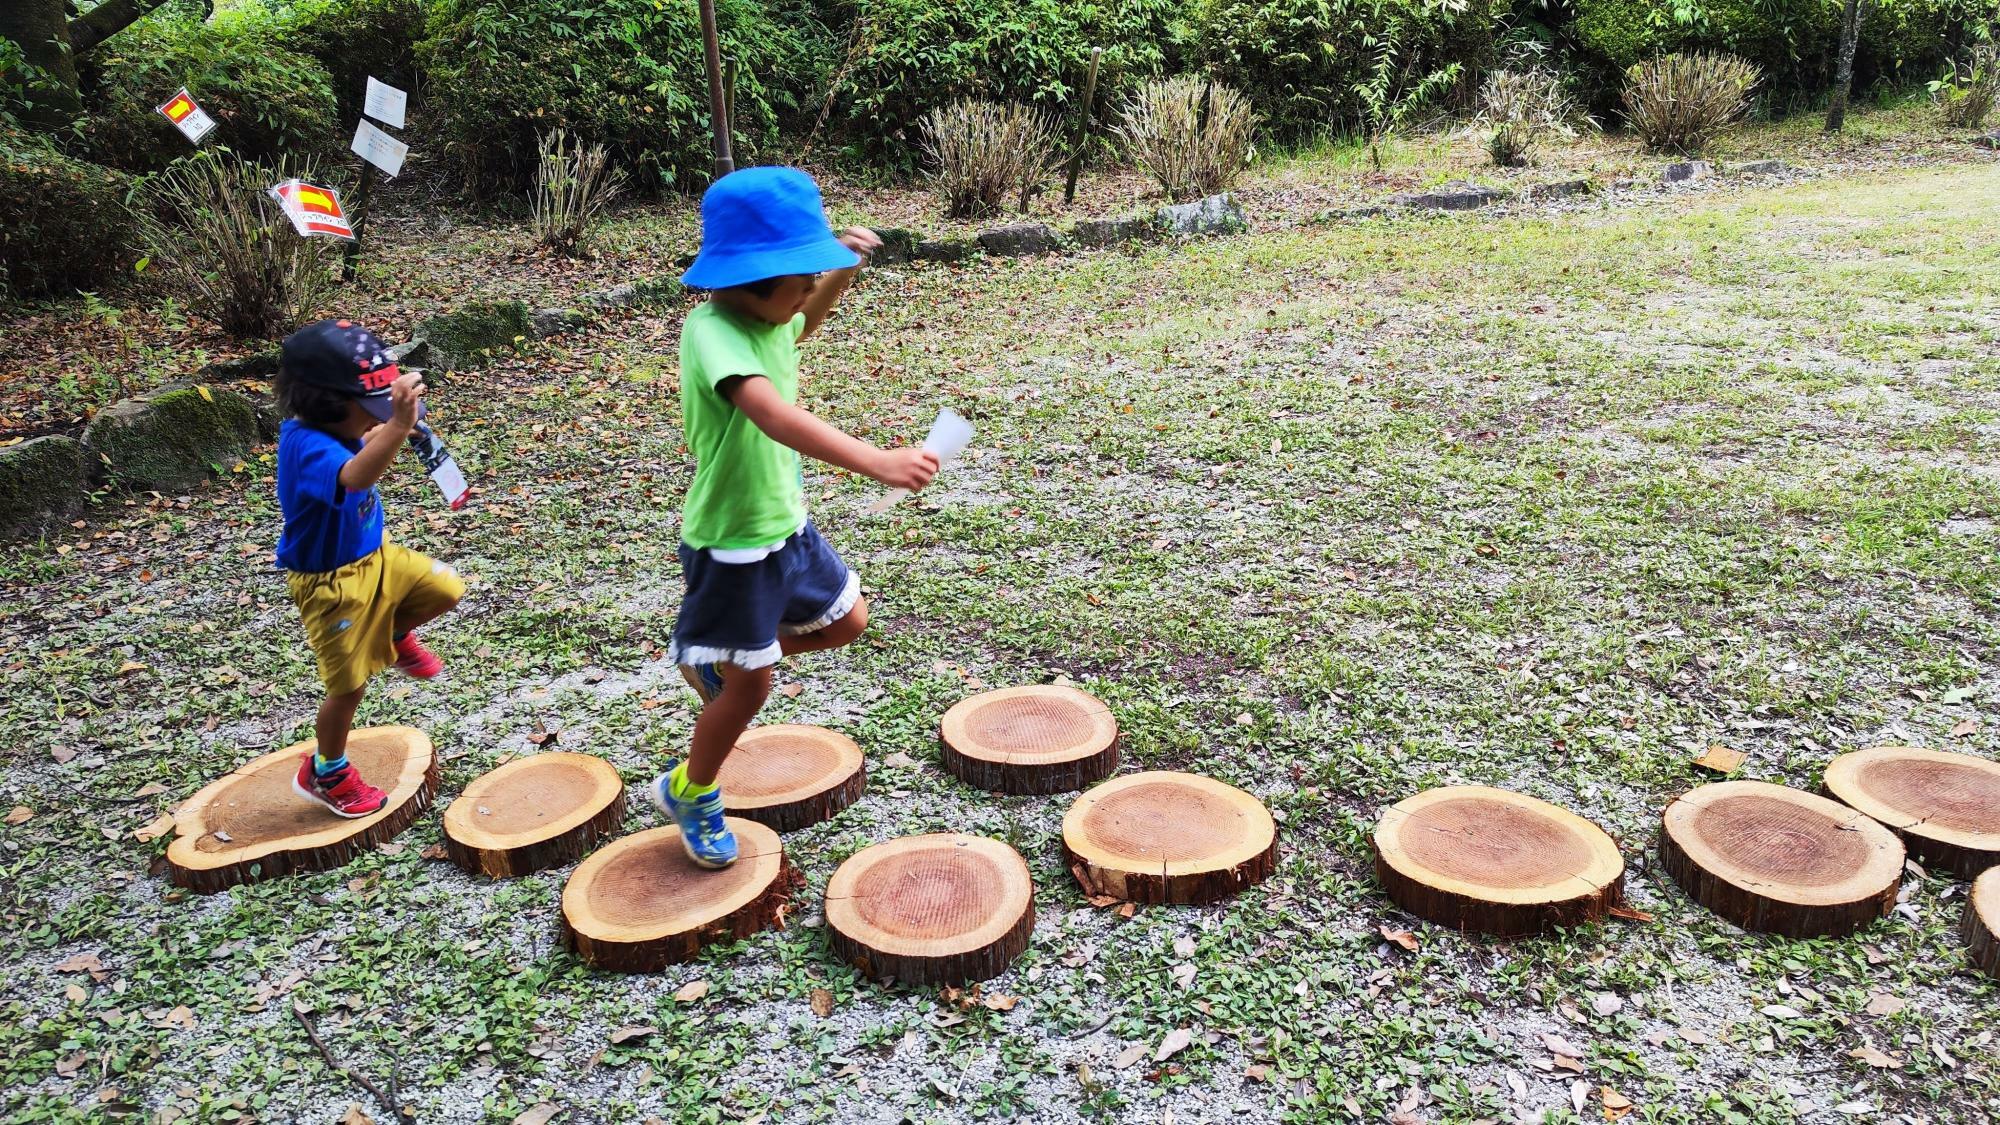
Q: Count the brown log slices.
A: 11